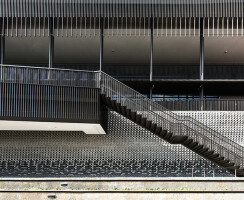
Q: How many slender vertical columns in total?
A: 5